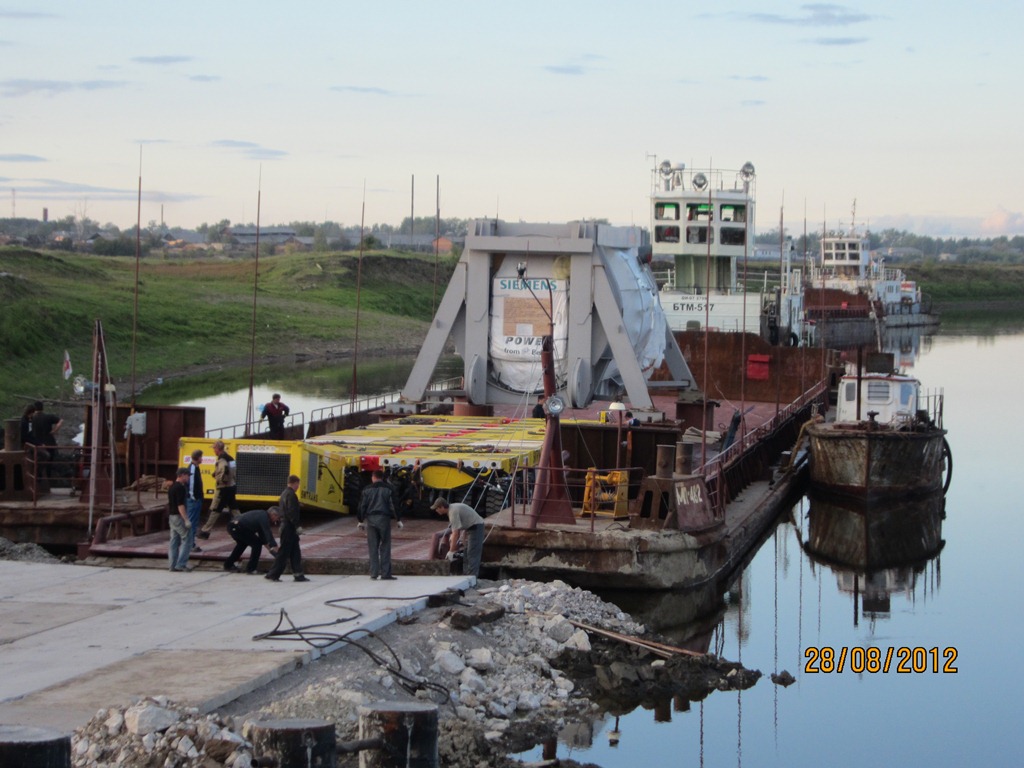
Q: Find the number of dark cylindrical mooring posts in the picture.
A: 3